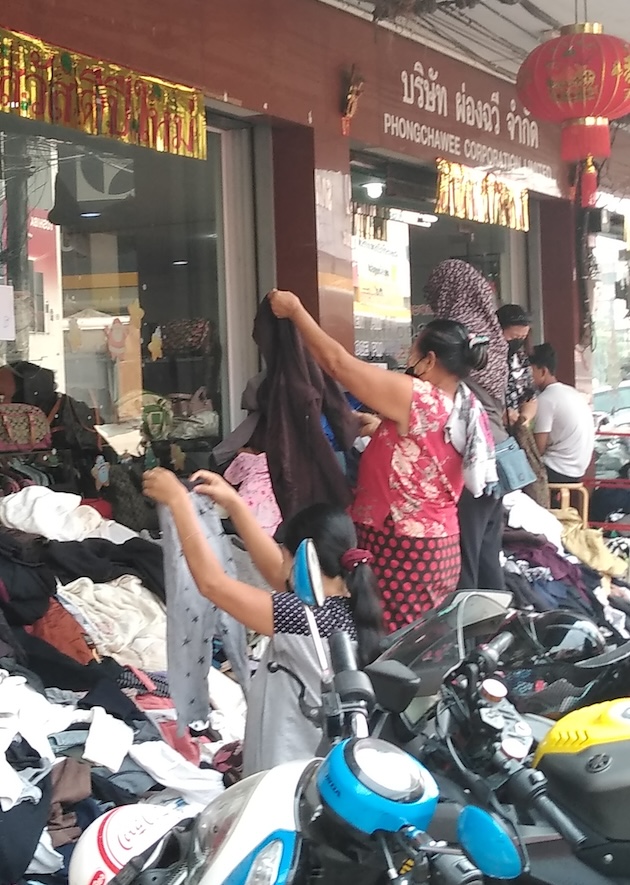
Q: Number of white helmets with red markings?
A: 1